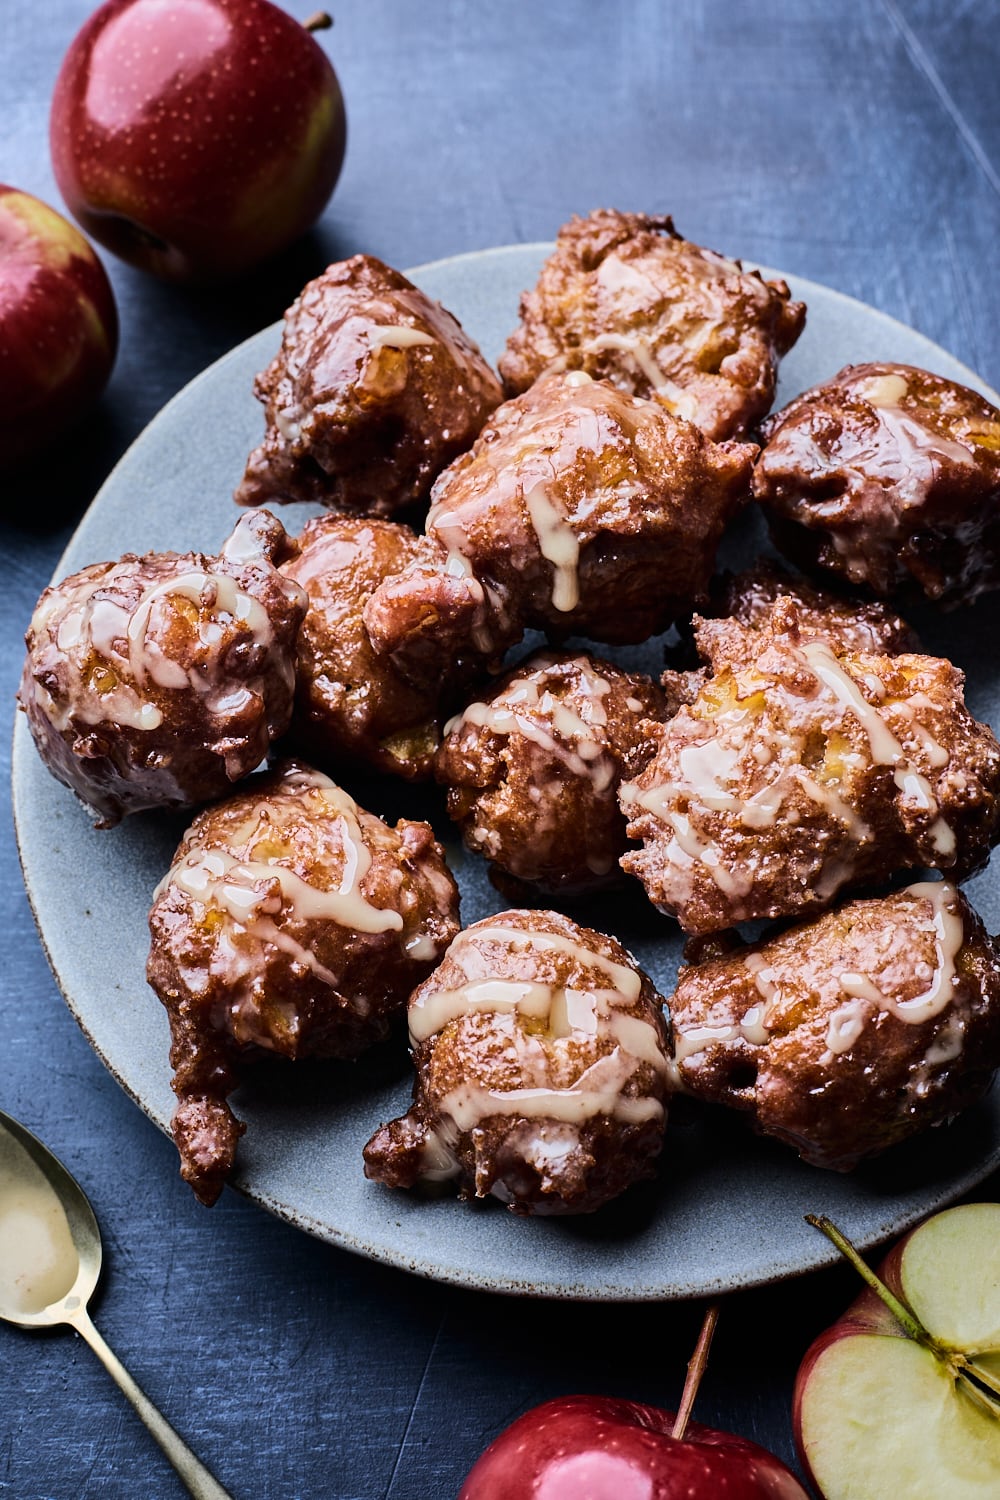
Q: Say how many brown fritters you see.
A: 12